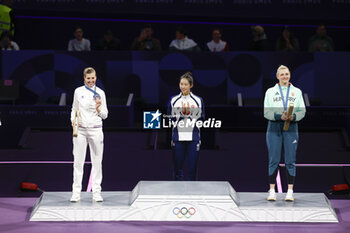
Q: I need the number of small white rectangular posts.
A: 4